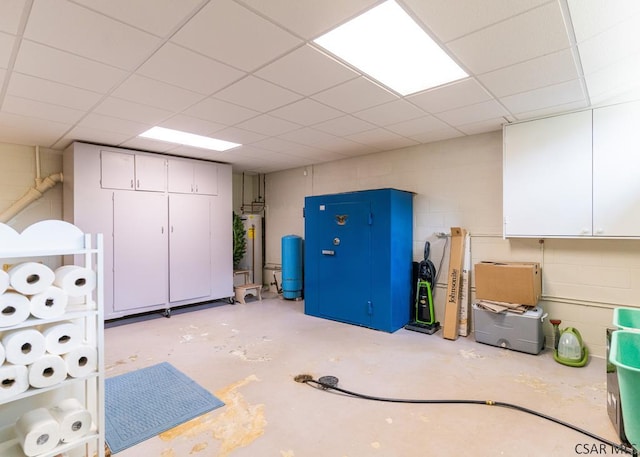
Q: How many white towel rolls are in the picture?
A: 13